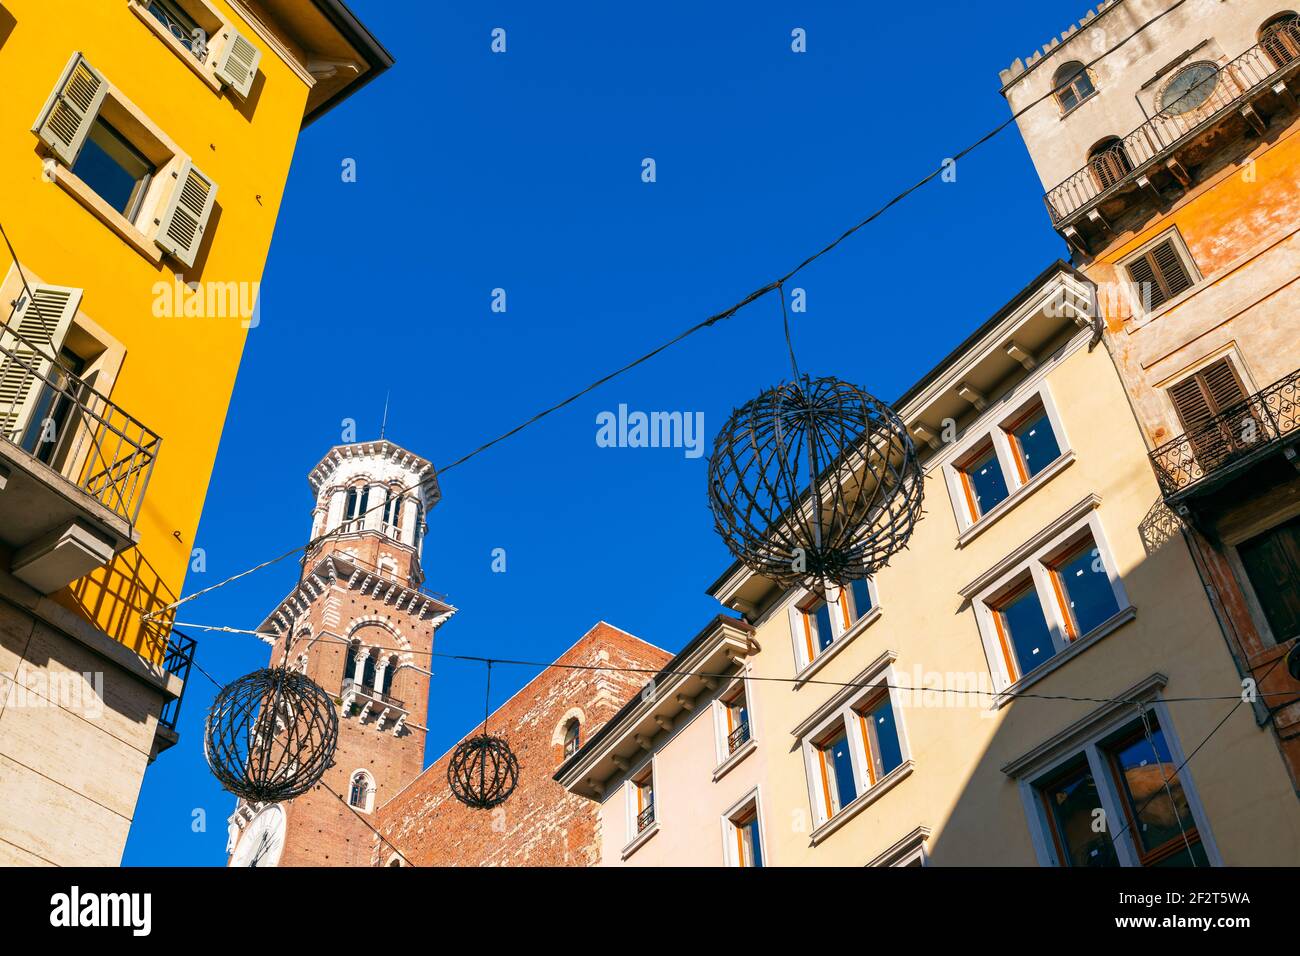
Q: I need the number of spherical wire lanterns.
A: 3